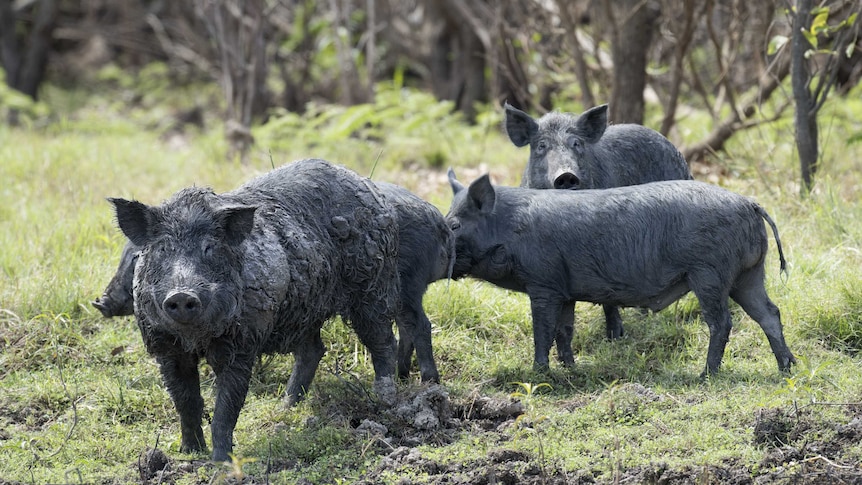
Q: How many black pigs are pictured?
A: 4